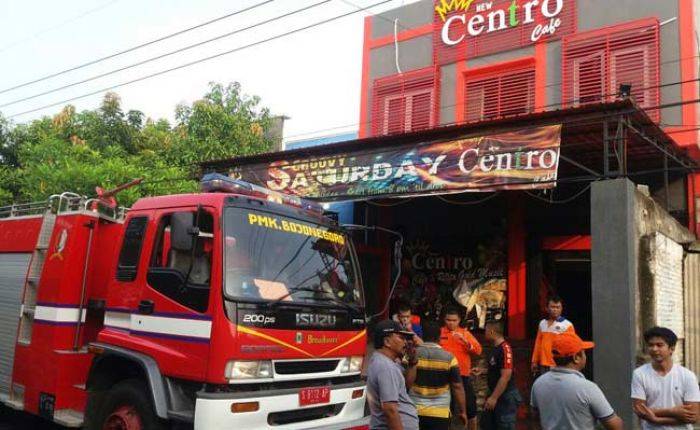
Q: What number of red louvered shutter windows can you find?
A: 3